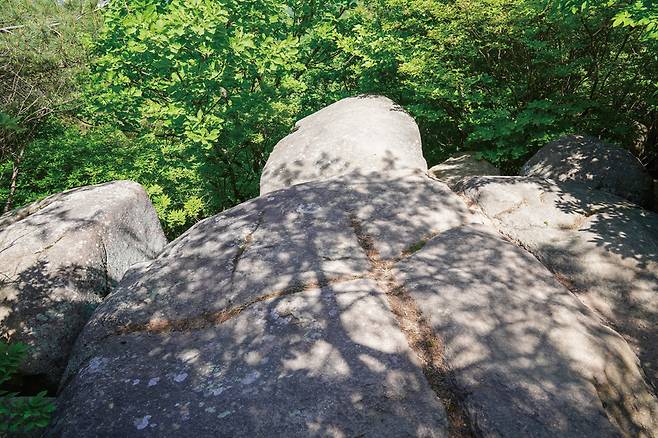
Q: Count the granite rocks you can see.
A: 6